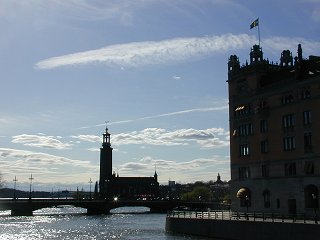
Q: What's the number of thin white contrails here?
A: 1